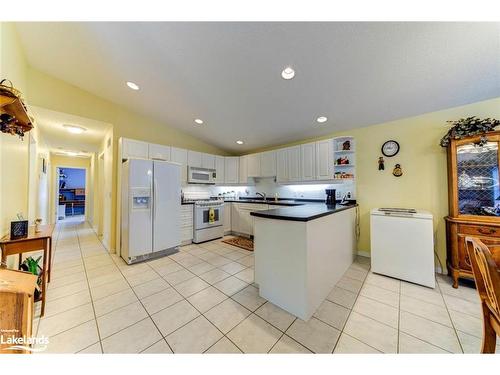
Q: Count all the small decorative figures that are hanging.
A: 2